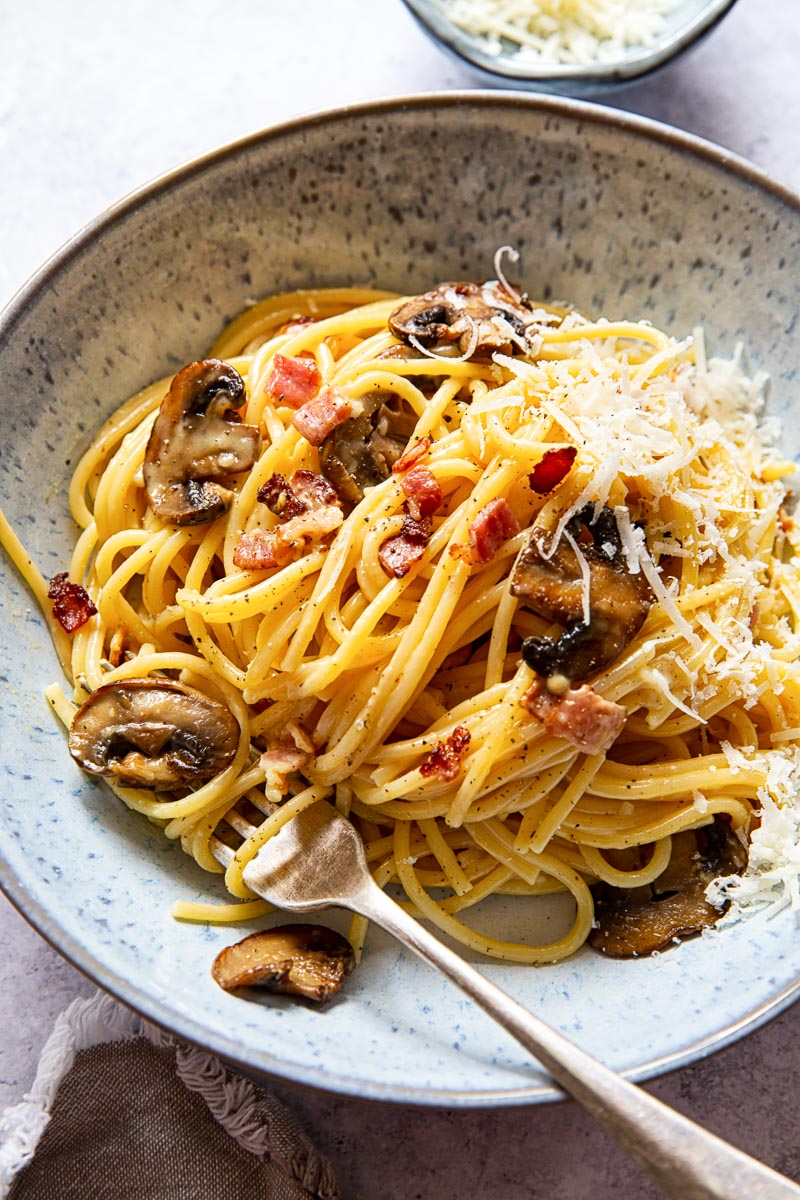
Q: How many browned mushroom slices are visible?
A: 7